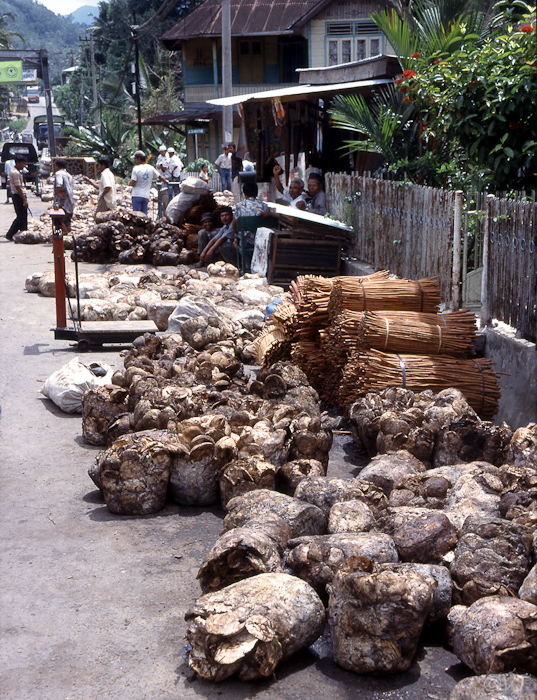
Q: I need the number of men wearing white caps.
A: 2